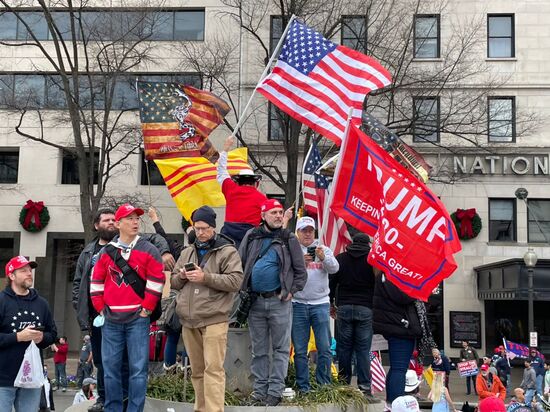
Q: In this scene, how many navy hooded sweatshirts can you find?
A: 1